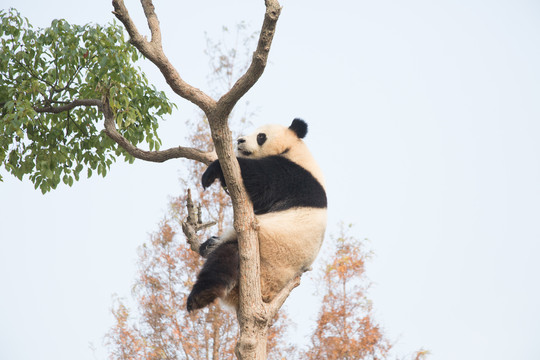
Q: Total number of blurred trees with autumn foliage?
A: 2